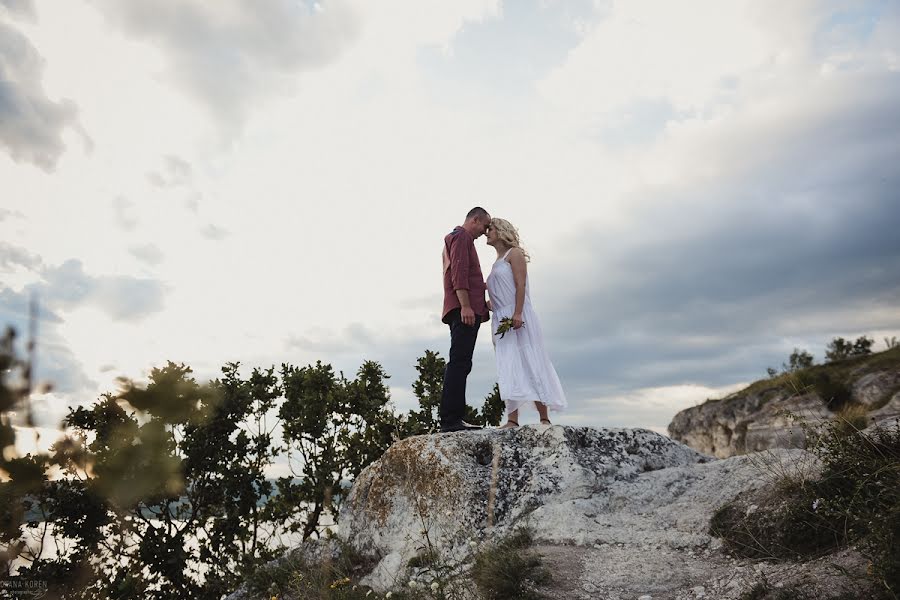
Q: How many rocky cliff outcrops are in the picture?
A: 2